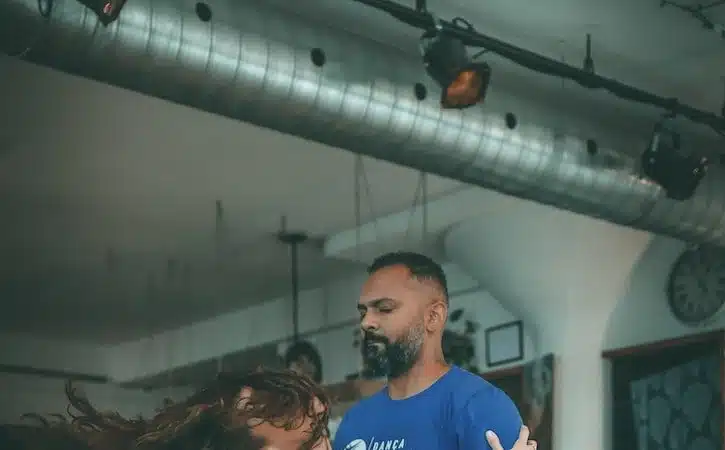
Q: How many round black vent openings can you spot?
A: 5